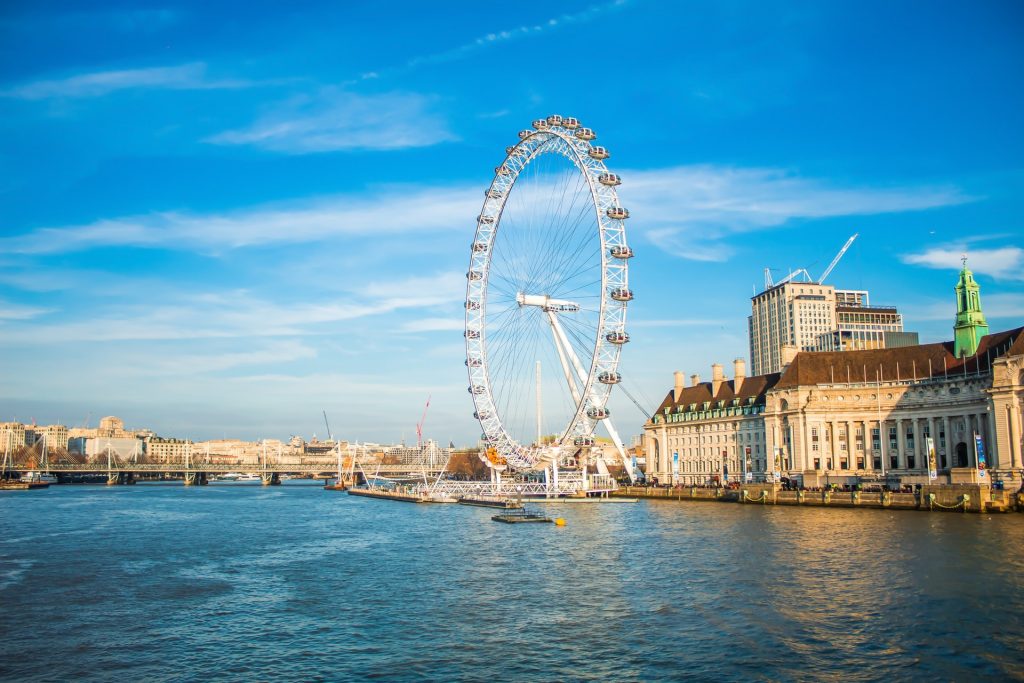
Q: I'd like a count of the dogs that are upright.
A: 0